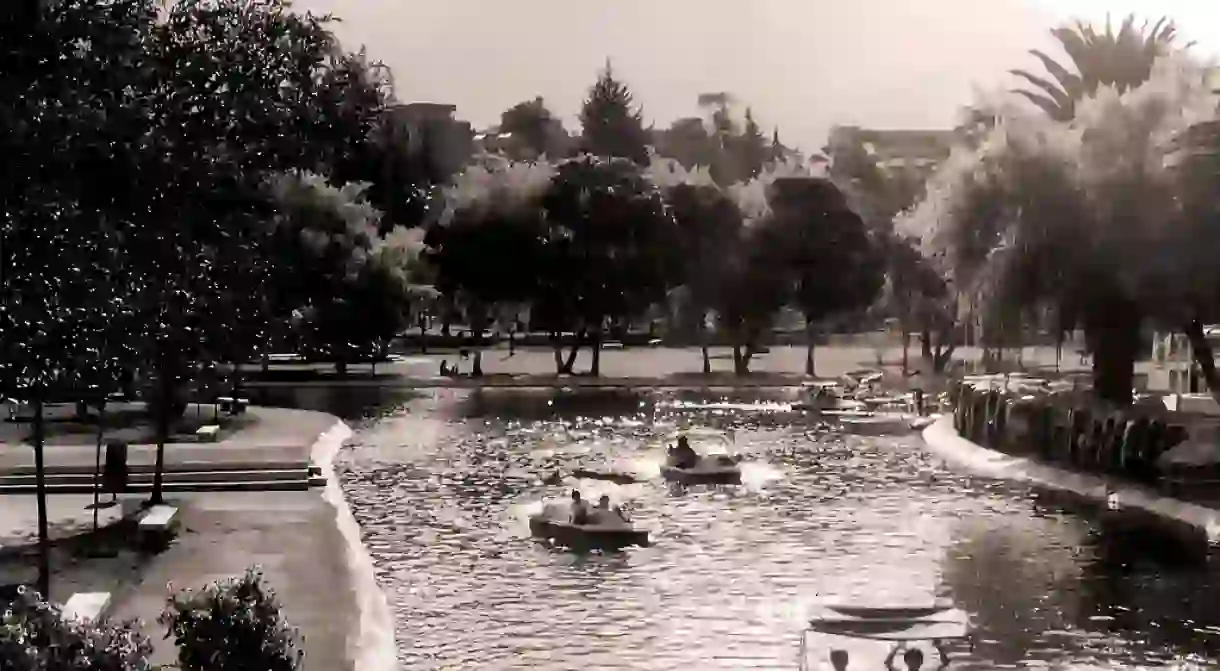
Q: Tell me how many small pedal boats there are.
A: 3